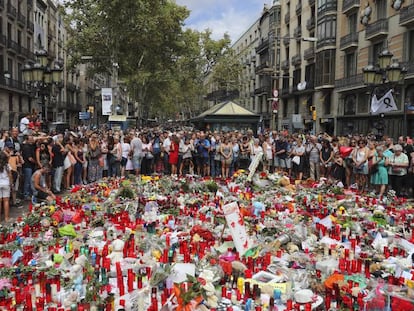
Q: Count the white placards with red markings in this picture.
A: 1